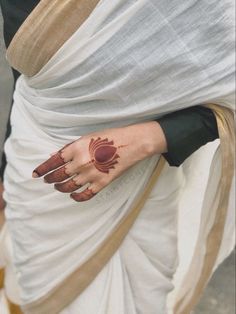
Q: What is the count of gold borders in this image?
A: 3